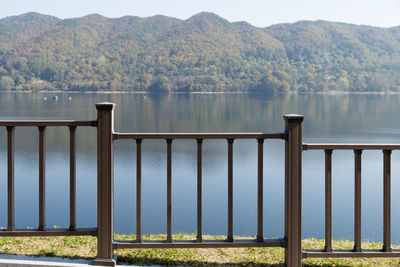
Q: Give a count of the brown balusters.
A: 11